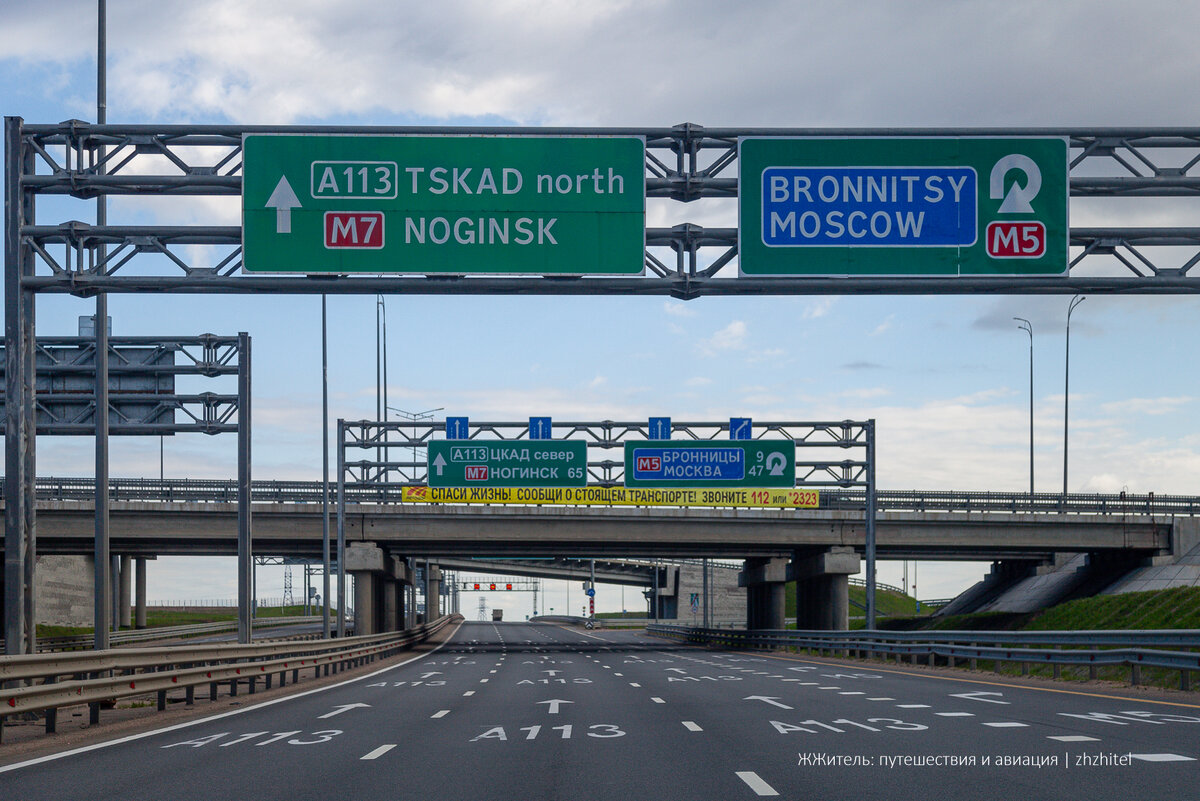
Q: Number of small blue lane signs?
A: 4